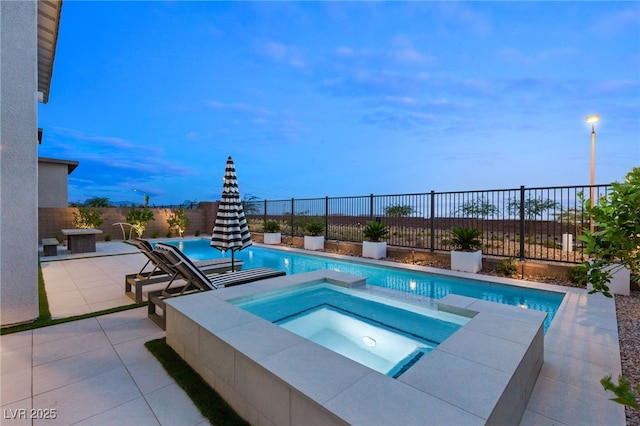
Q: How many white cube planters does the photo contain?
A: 5